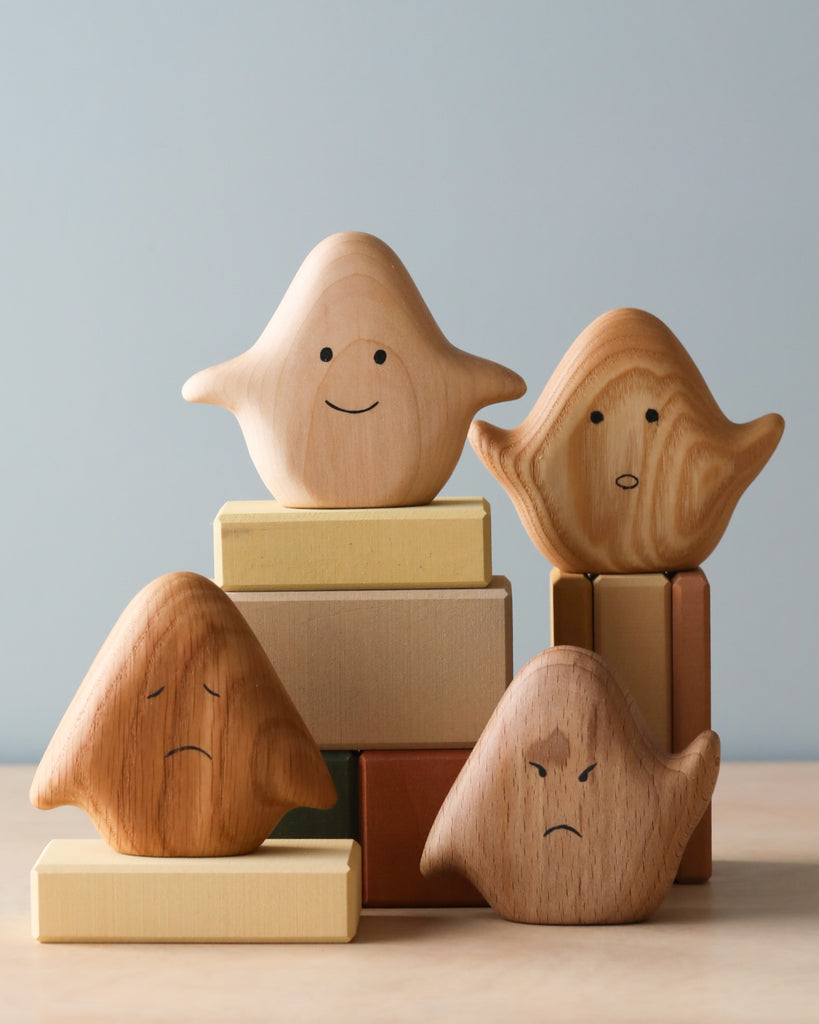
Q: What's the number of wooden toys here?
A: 4